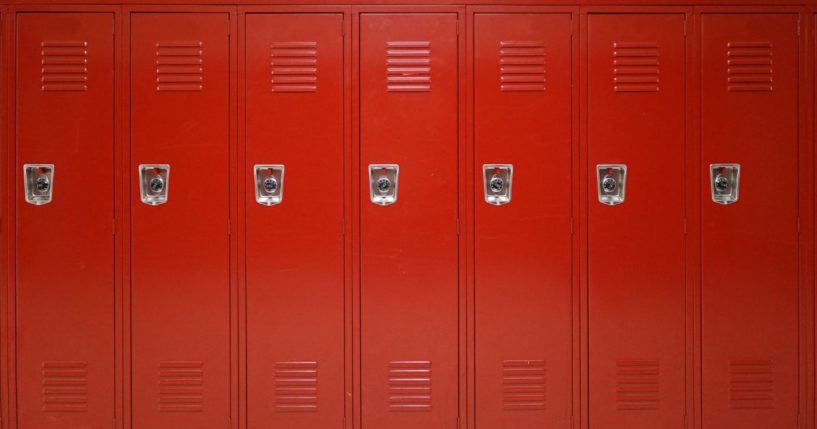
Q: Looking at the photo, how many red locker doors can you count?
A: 7